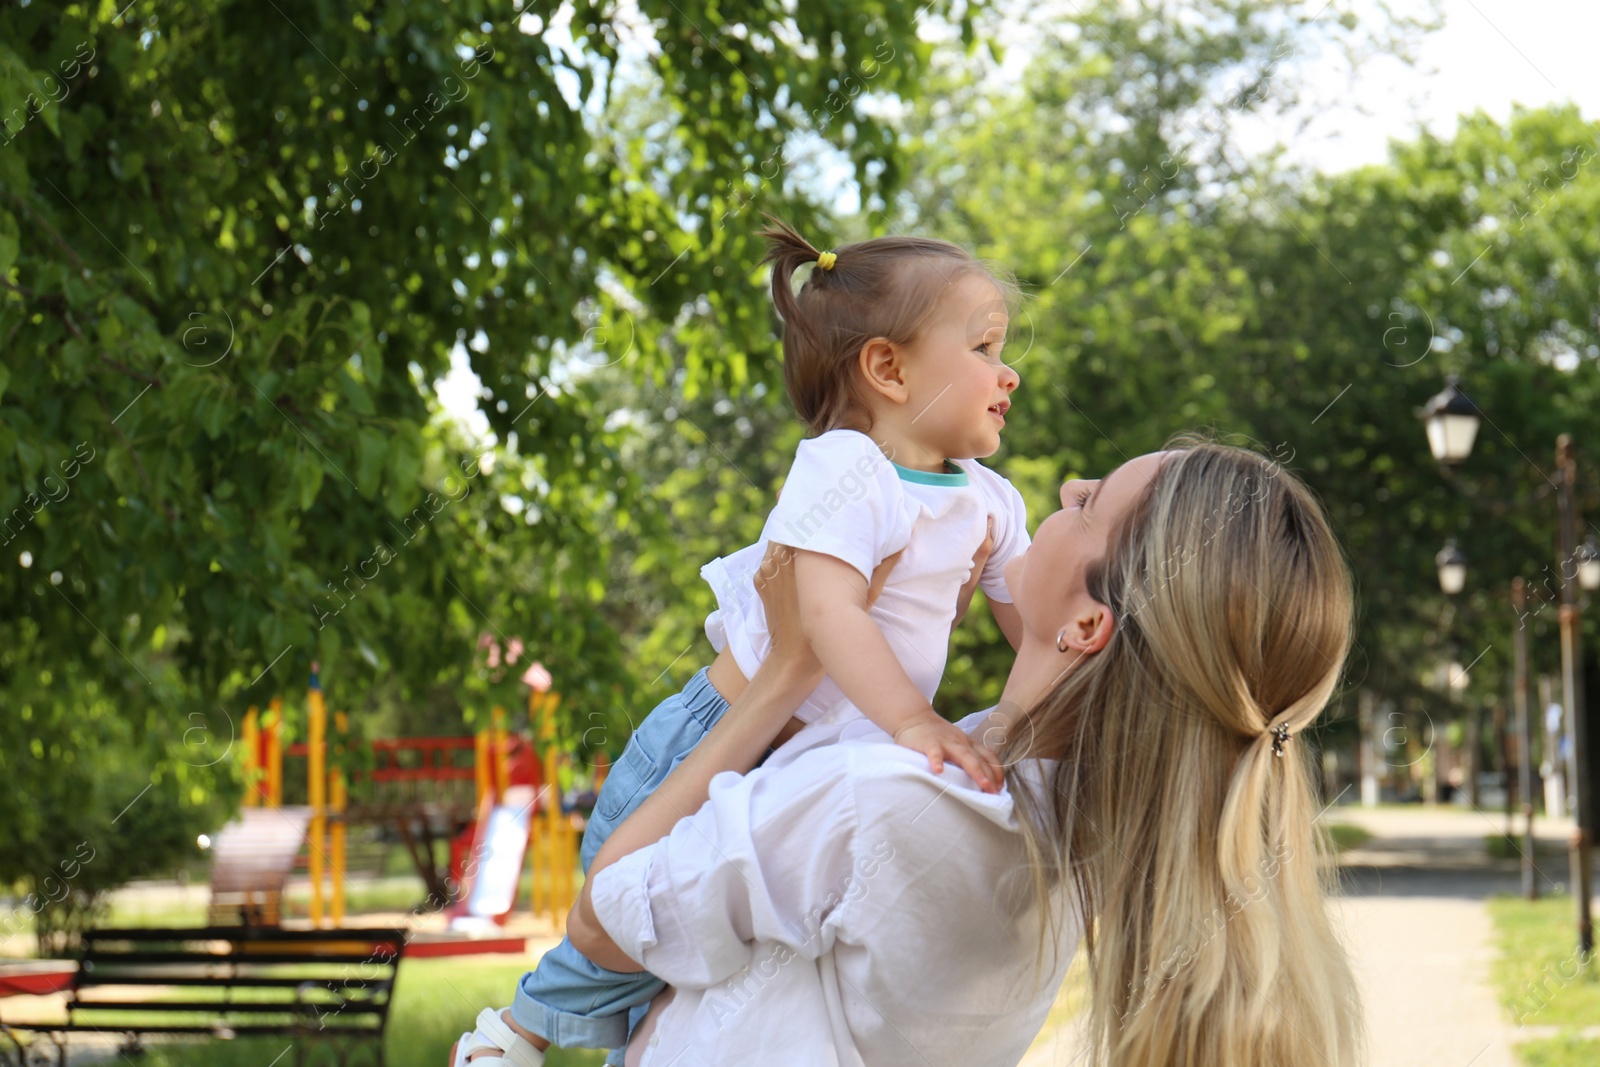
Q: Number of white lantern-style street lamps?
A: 3